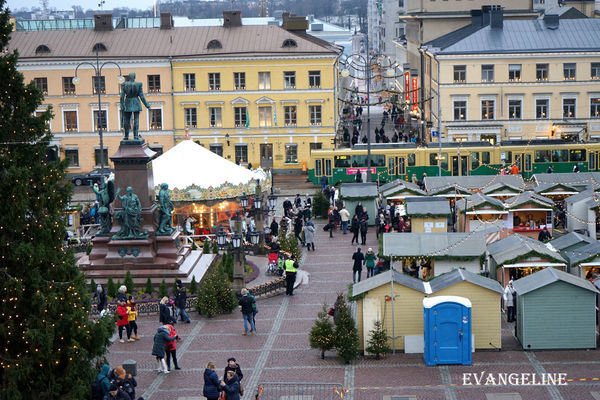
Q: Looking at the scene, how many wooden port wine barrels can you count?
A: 0